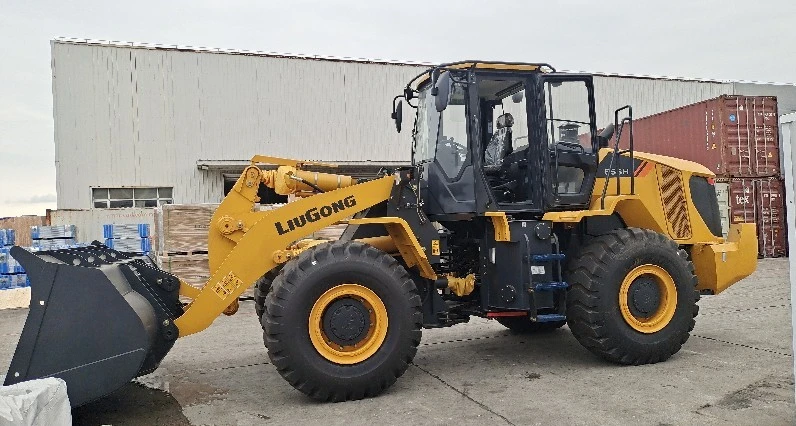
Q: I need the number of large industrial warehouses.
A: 1